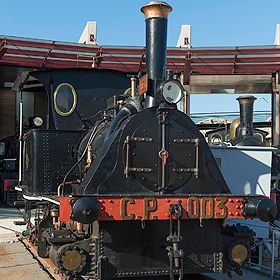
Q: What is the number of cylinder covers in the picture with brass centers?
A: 2